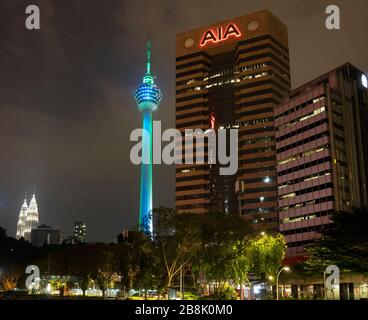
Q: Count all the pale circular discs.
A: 2